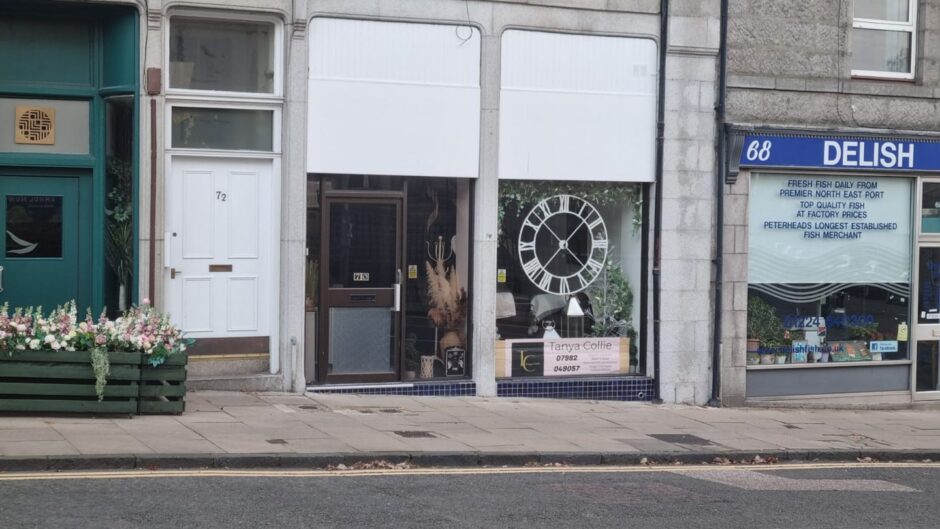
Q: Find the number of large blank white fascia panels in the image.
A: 2